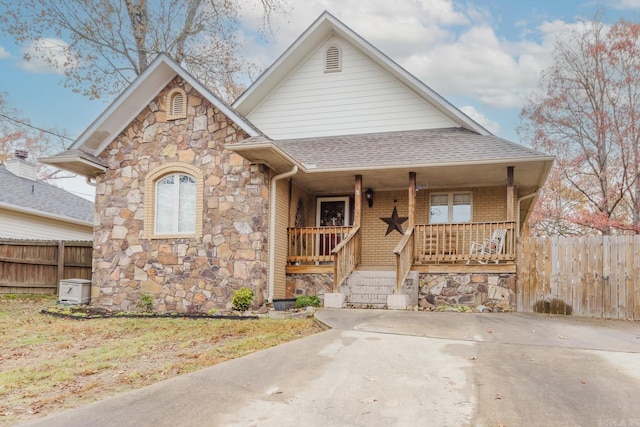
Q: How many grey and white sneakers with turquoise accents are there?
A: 0